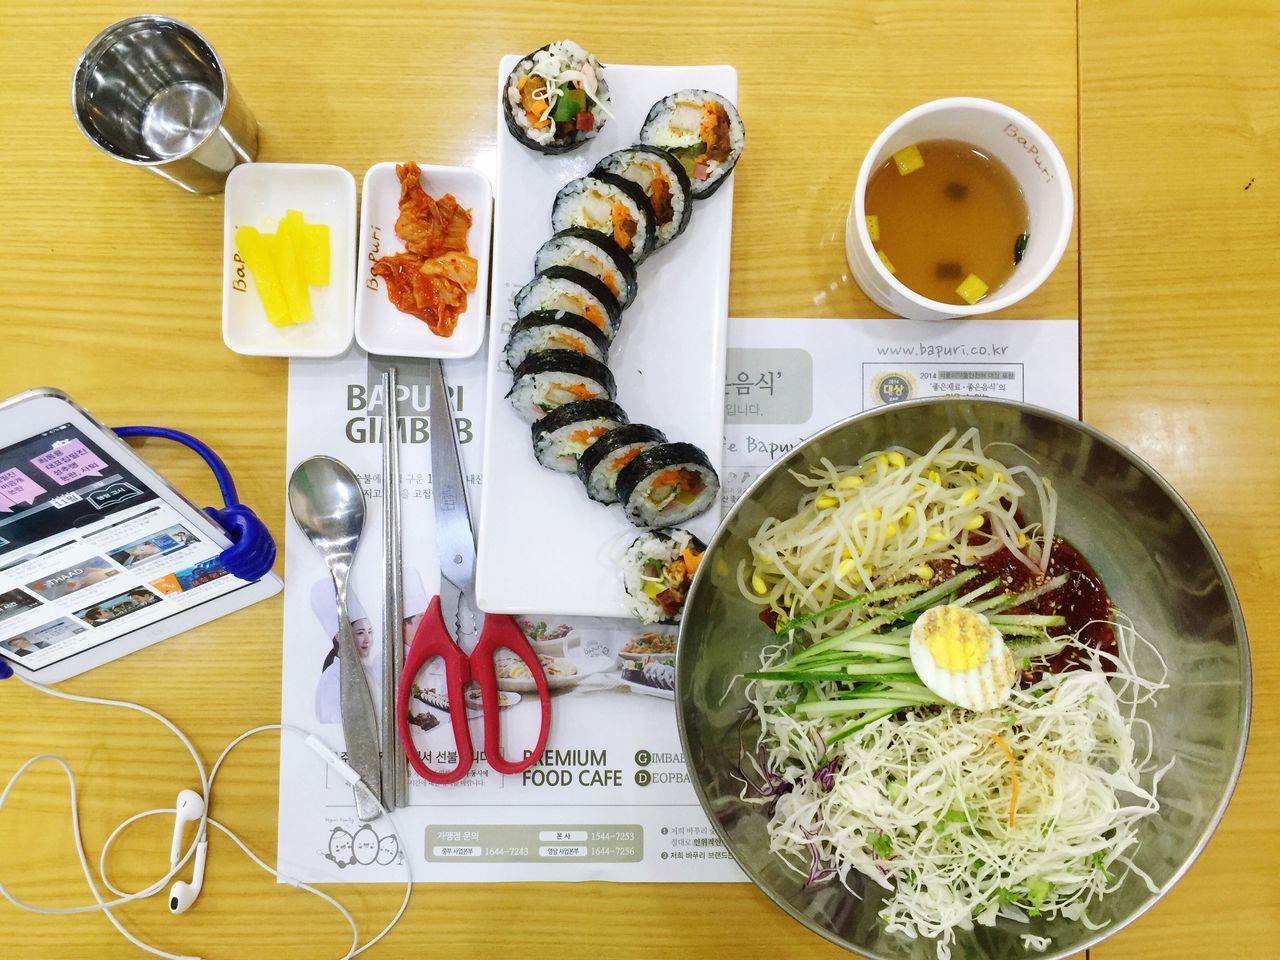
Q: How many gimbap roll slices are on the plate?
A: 12